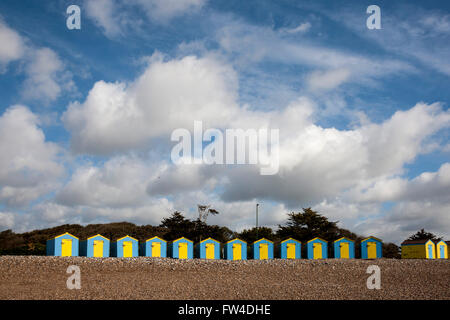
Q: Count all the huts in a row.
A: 12